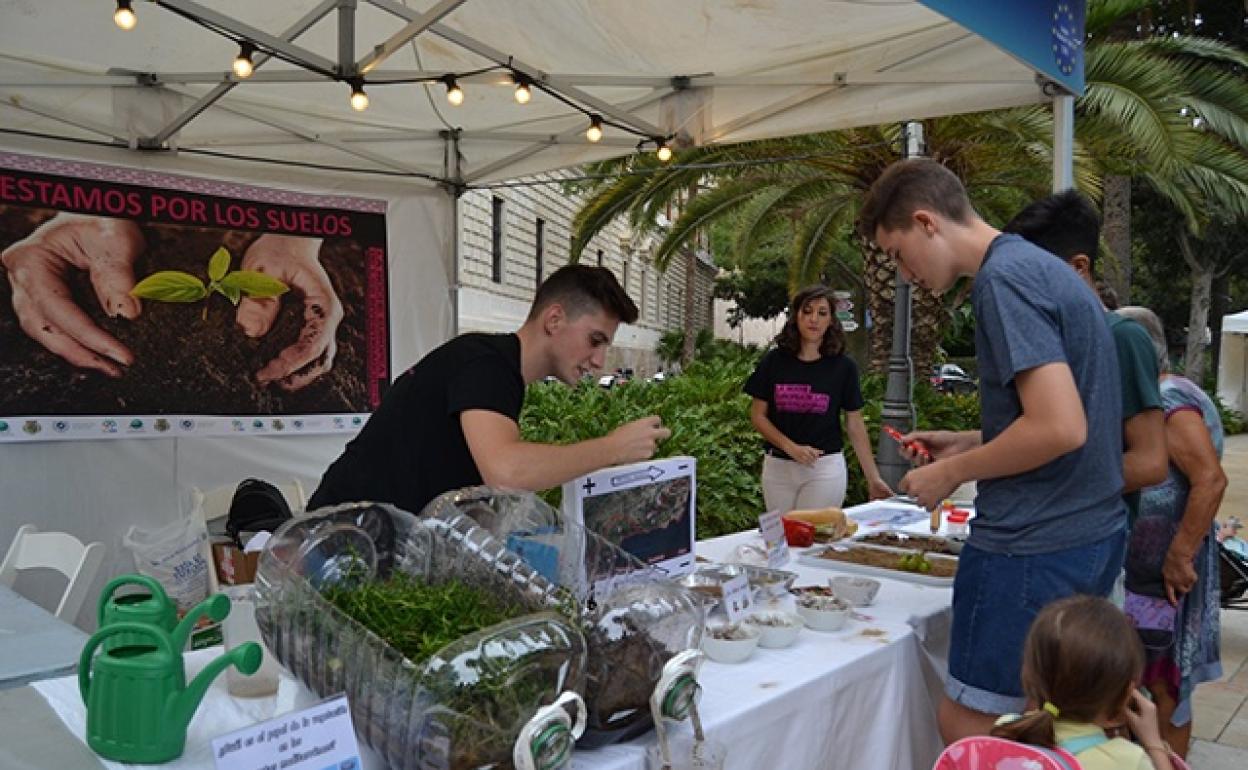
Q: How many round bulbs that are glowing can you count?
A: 7